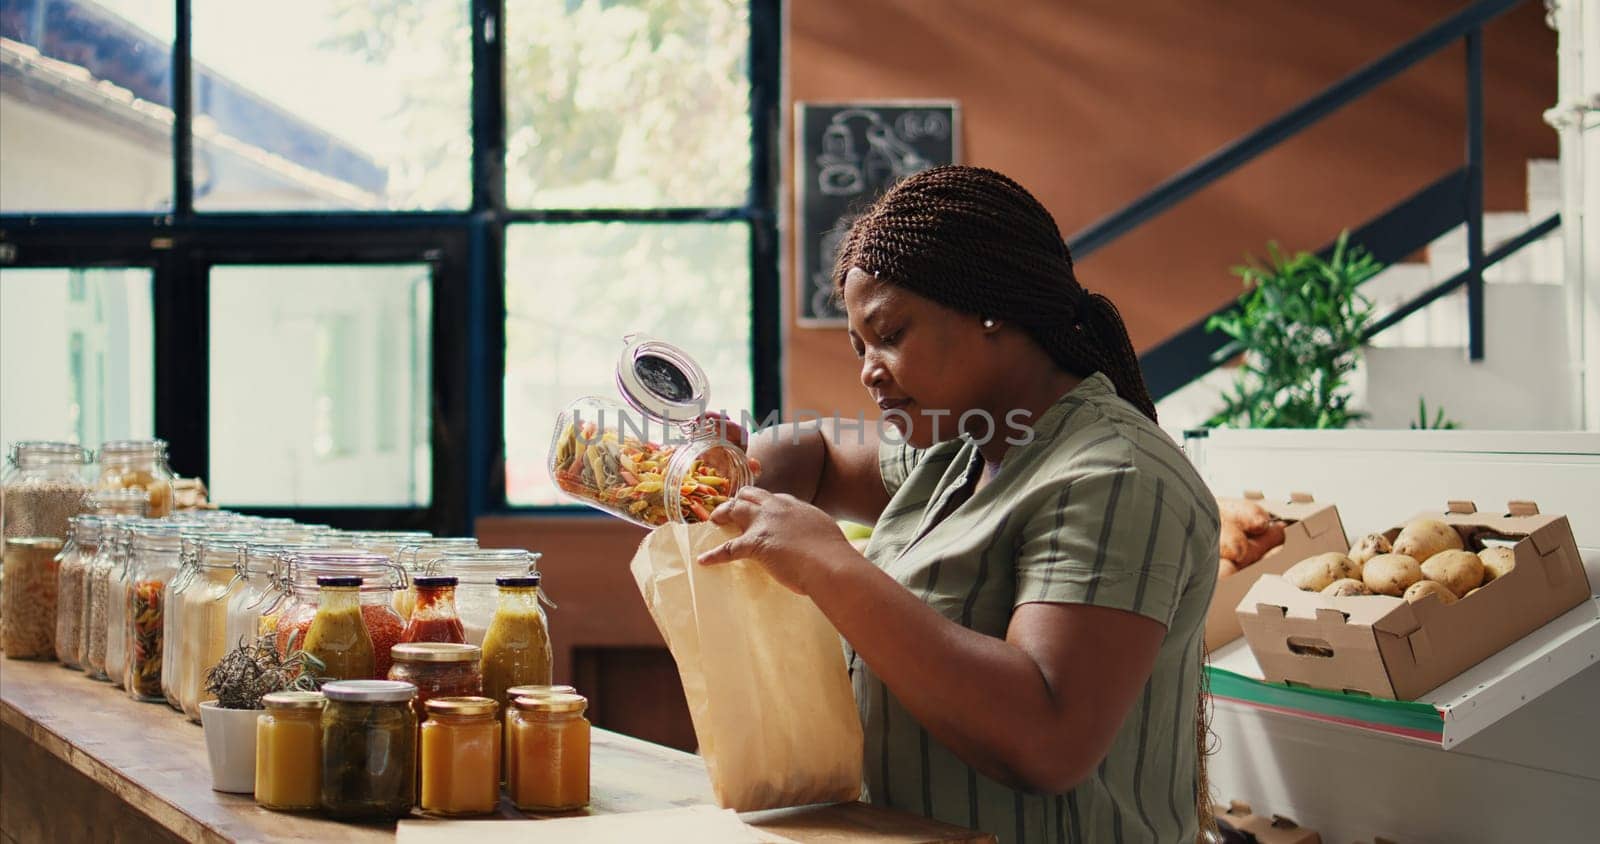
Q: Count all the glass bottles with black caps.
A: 3